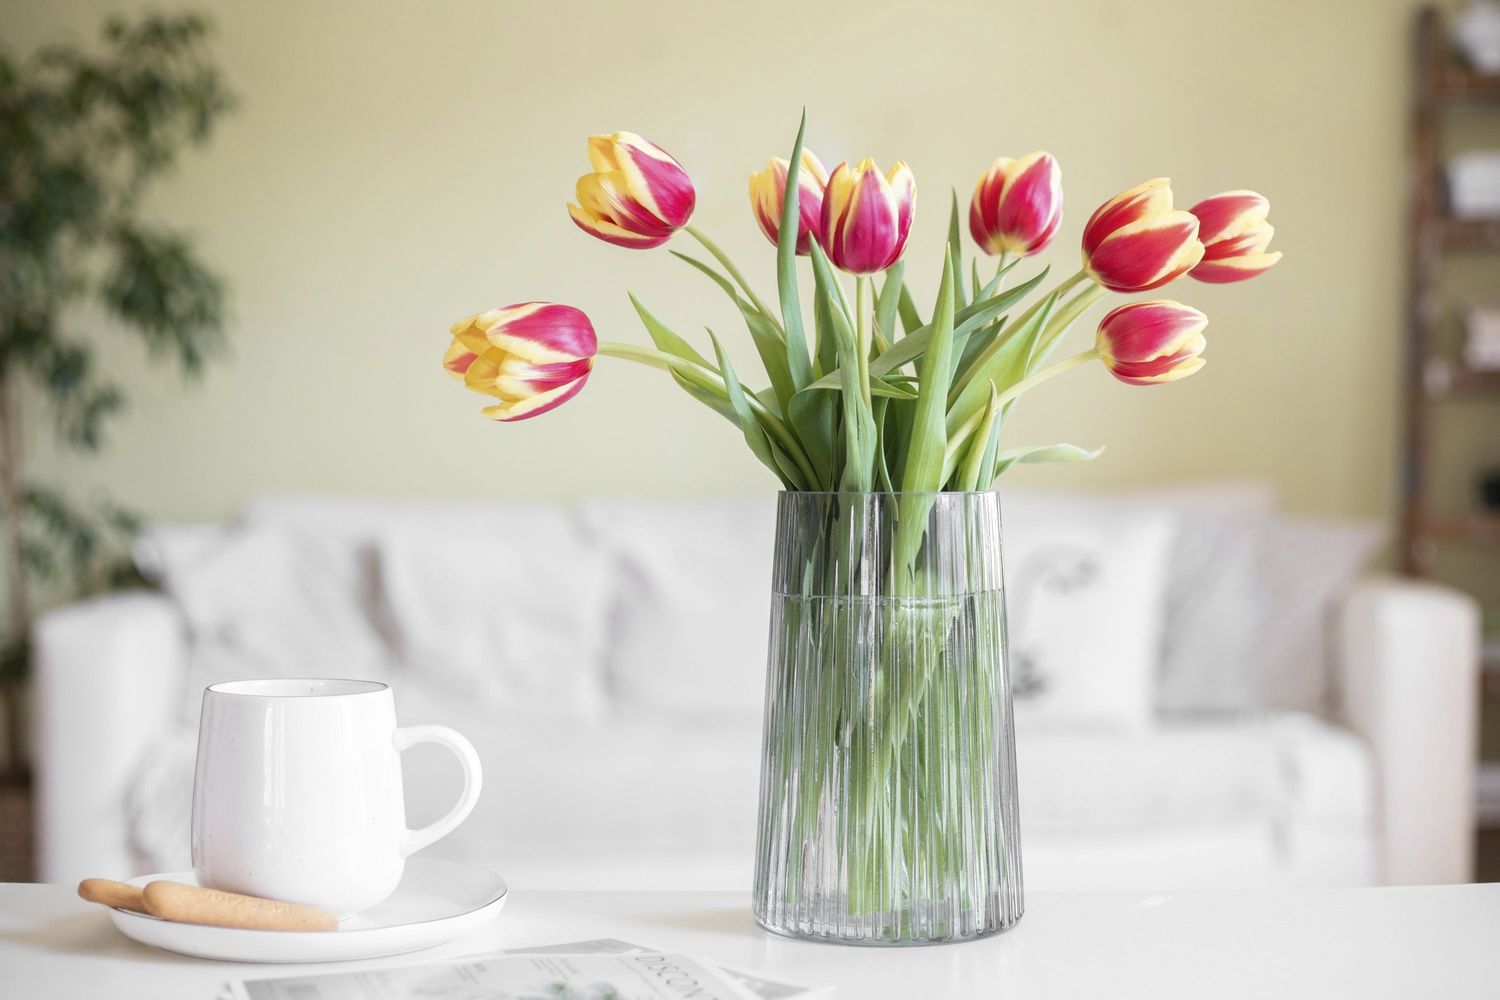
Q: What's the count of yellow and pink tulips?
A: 8